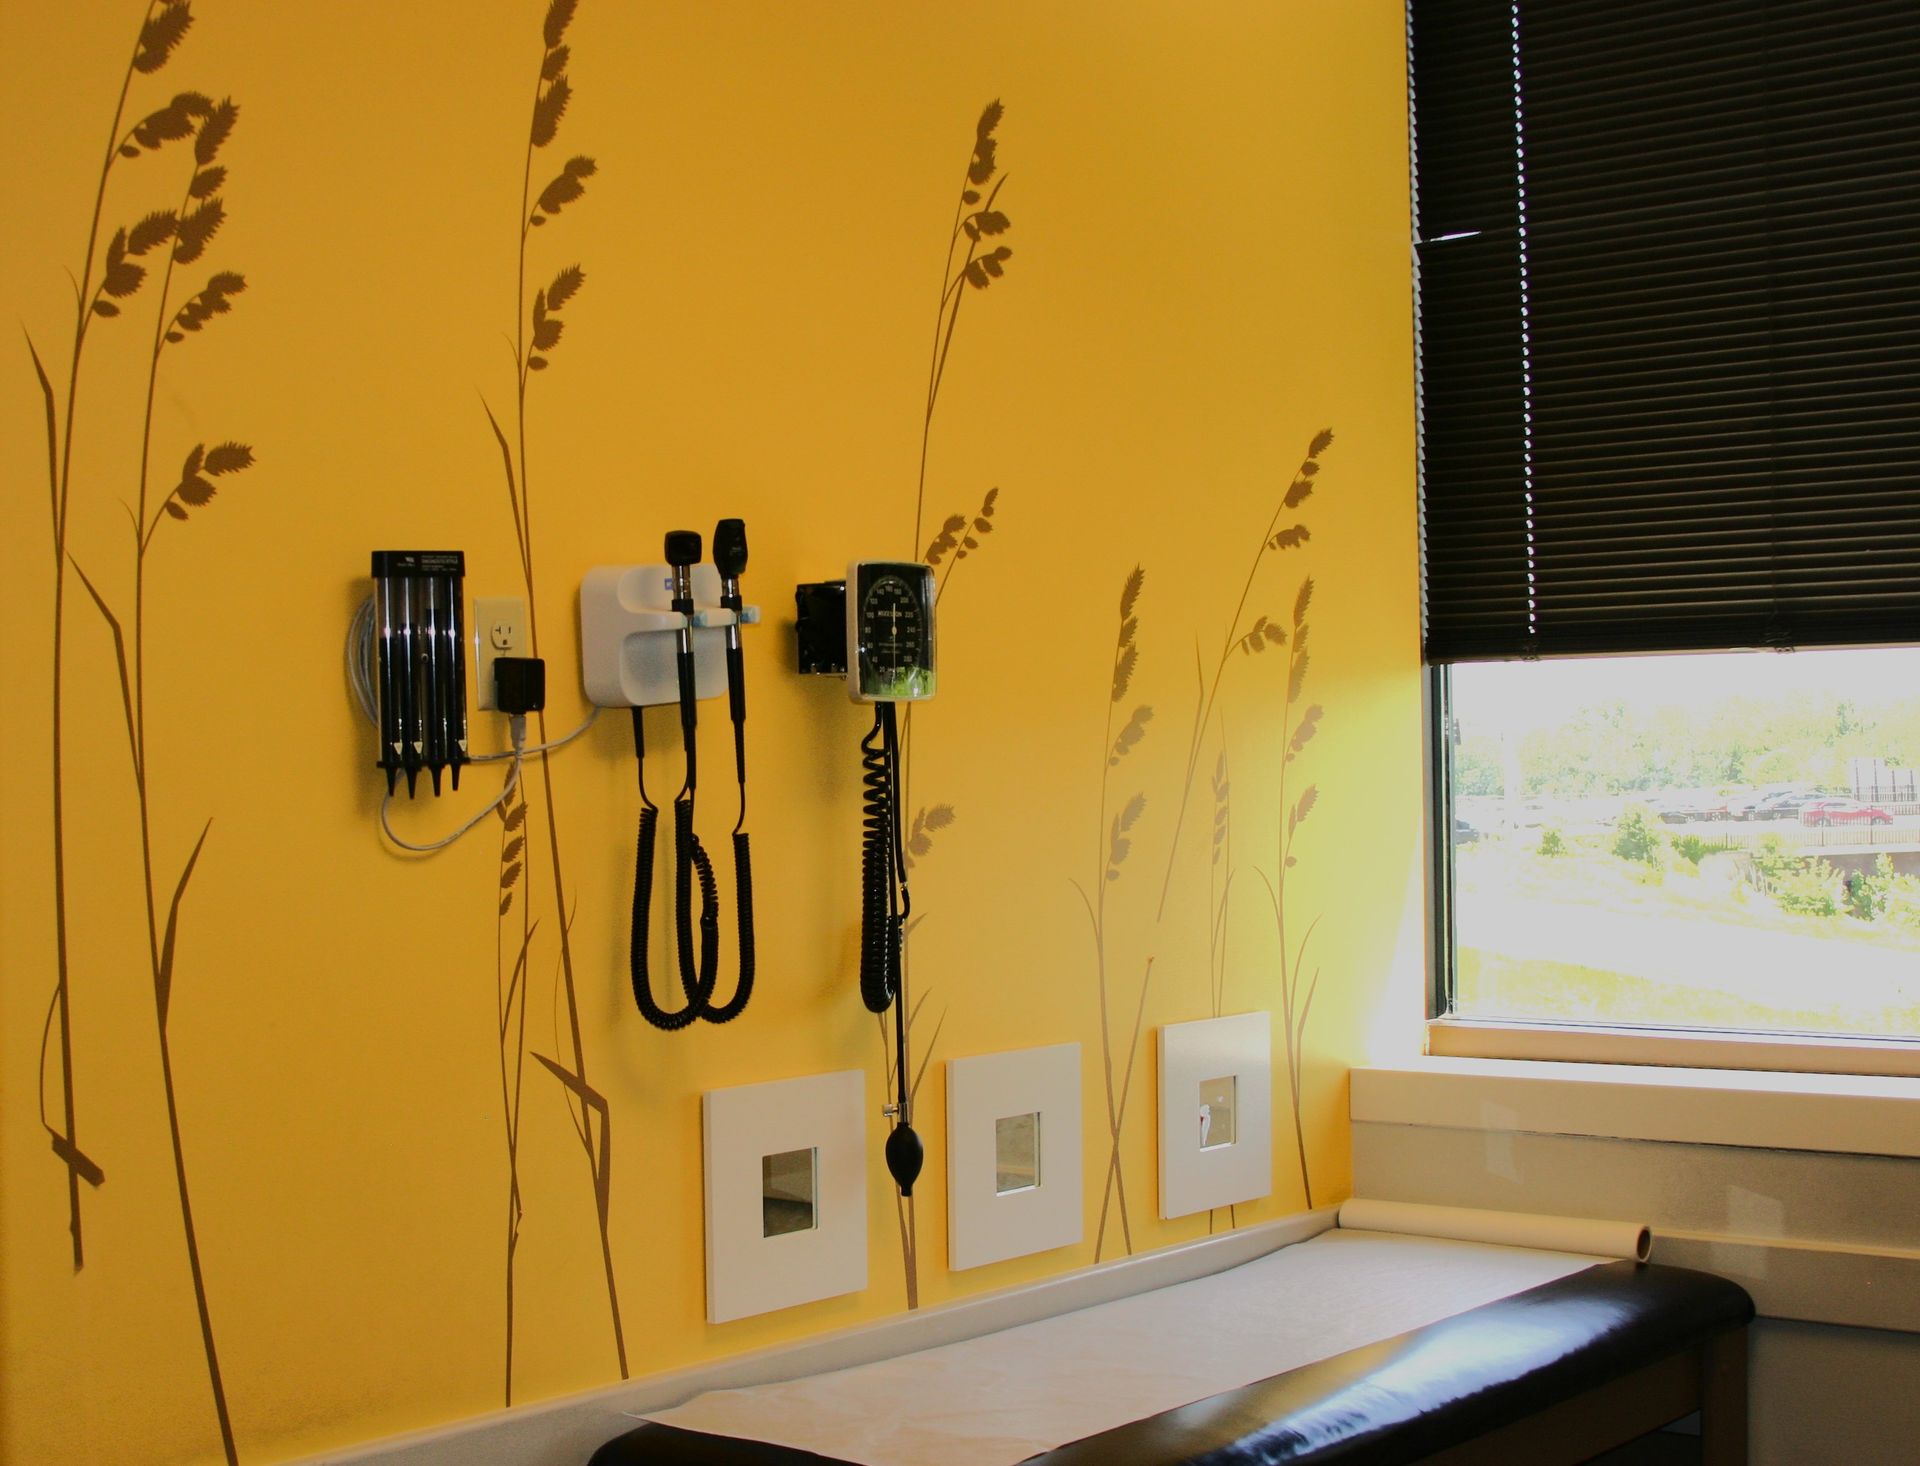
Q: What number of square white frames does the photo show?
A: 3